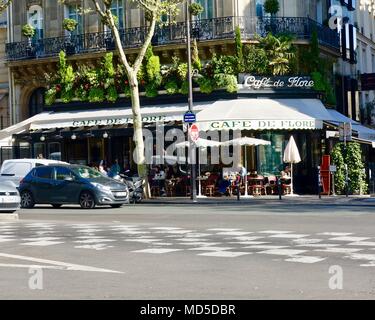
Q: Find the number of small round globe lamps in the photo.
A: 3